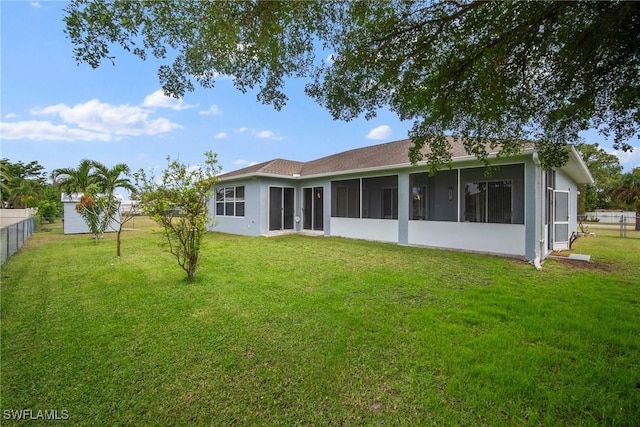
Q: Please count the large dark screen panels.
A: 4